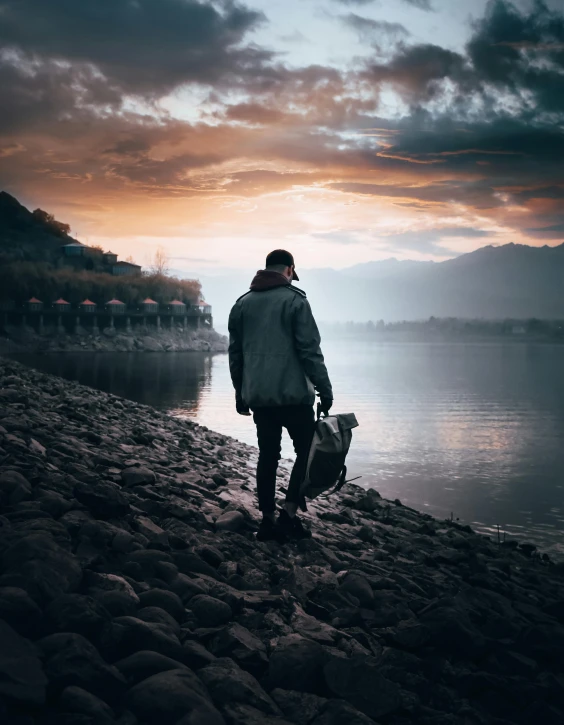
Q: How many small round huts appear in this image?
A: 7